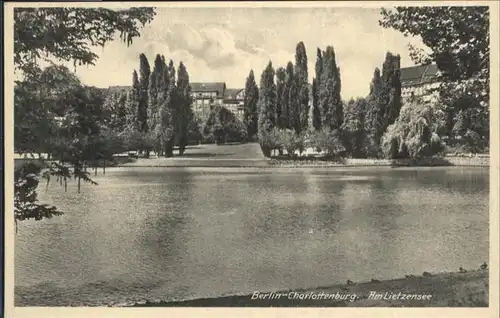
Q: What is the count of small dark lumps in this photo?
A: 6